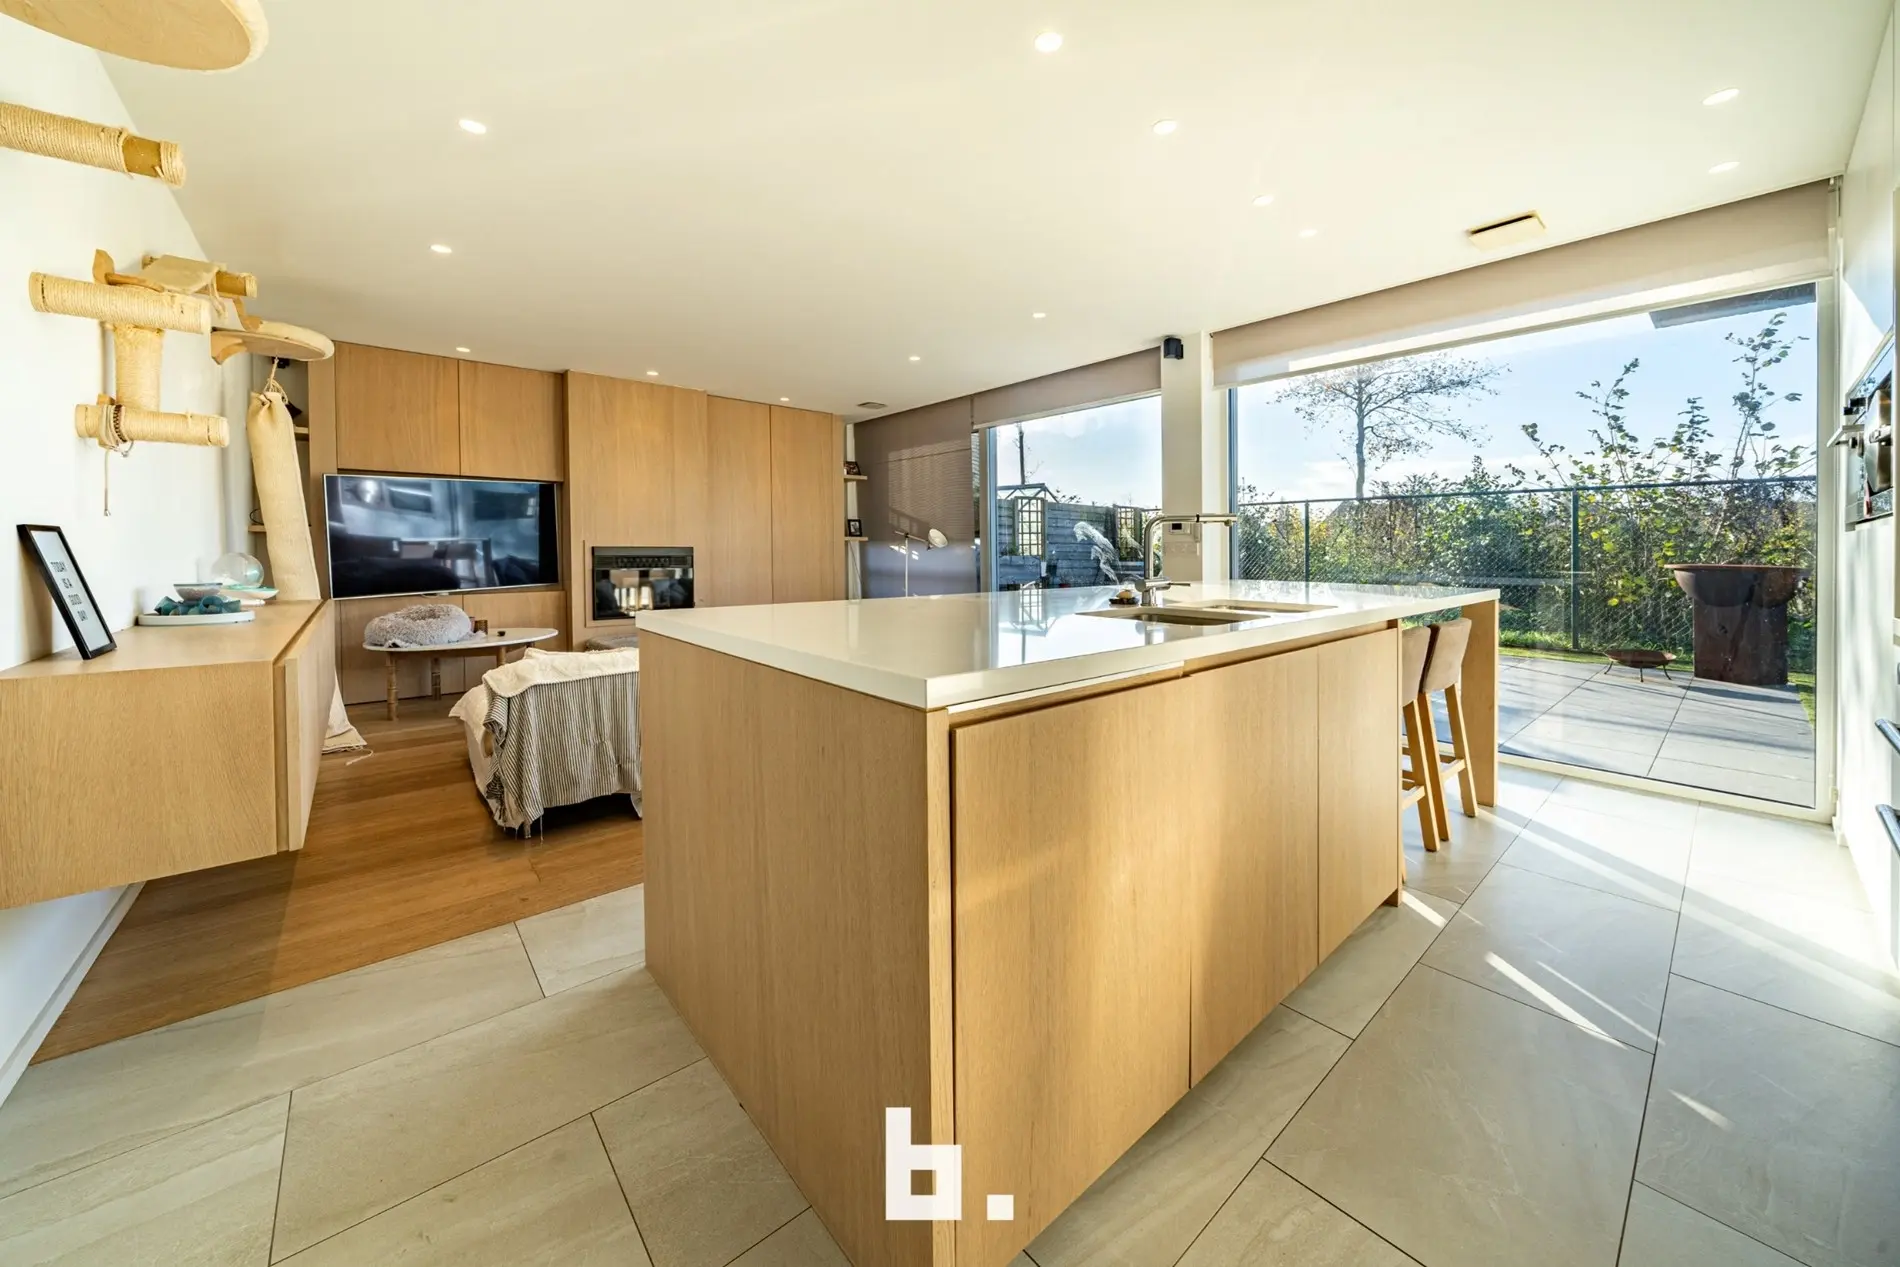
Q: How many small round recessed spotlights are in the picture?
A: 13